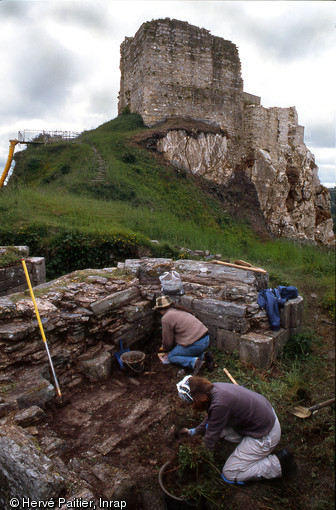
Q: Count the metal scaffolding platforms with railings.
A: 1